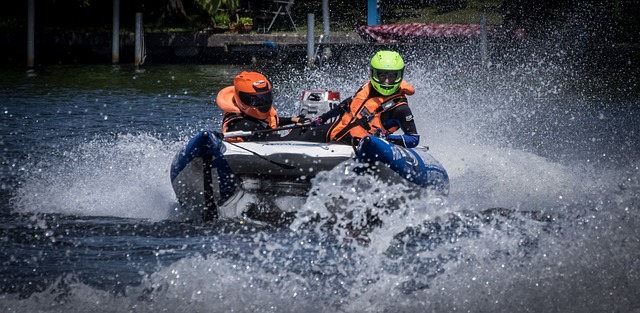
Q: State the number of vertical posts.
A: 7